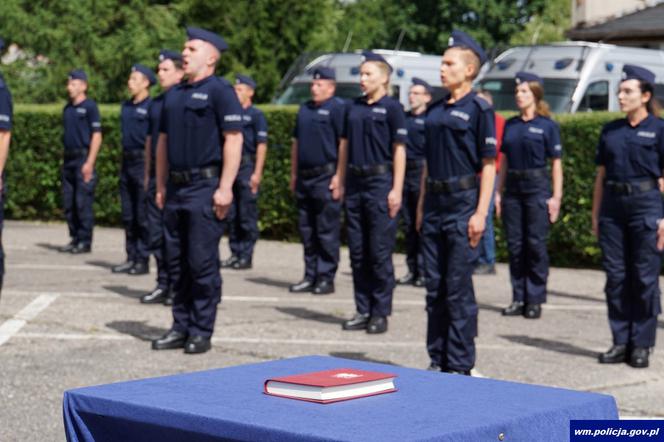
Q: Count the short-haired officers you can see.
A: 8